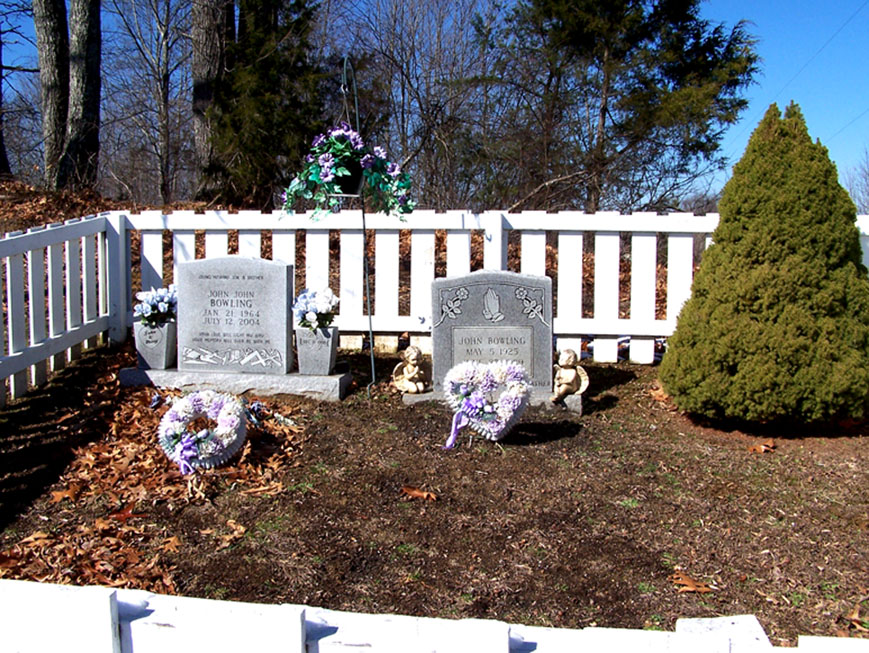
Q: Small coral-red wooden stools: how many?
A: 0